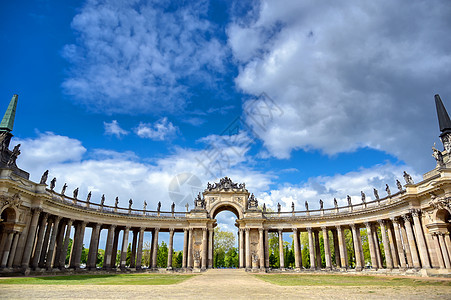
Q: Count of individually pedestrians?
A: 0